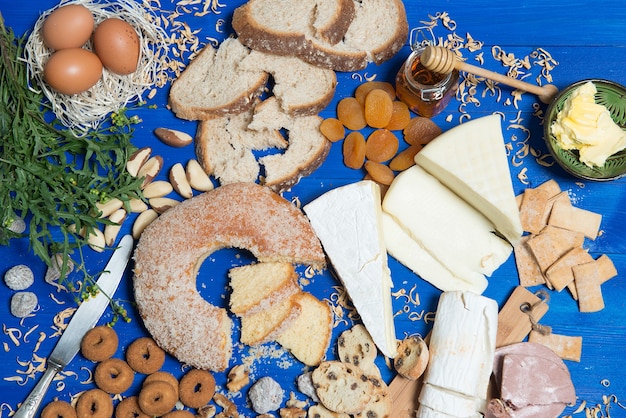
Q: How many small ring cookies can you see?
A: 10